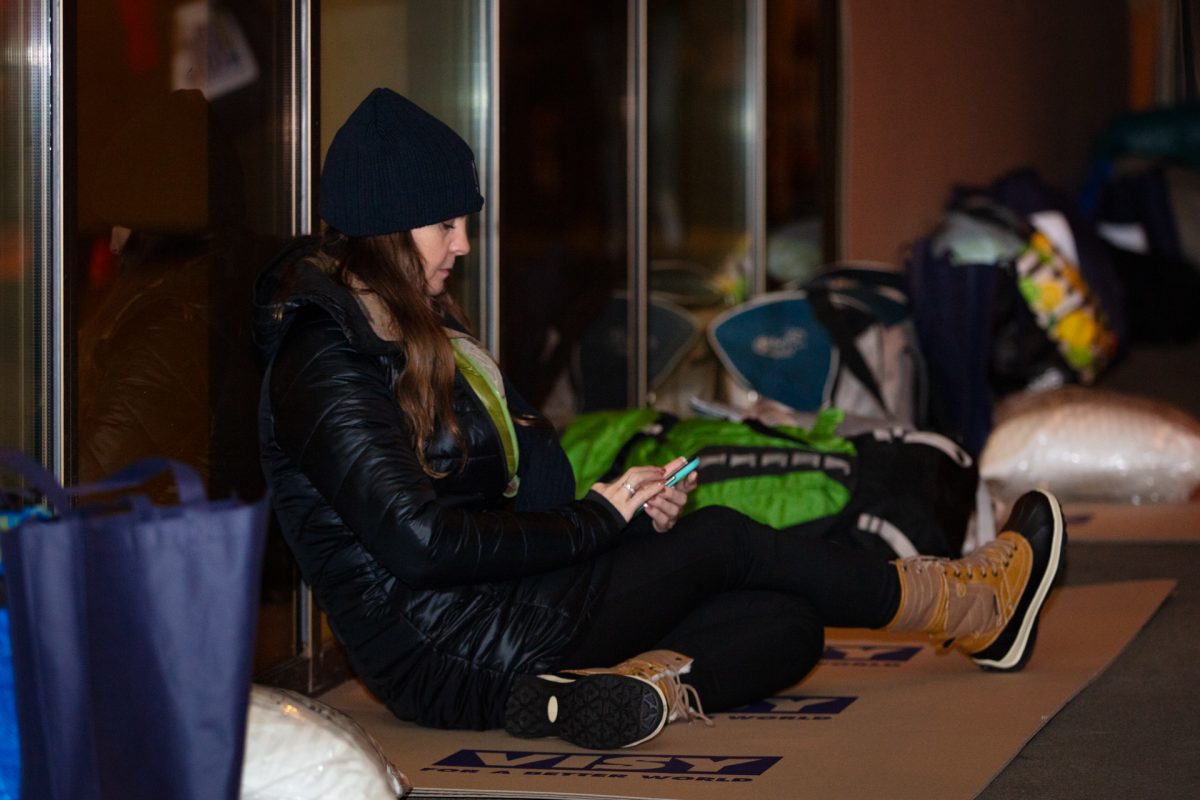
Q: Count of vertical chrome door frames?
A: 5